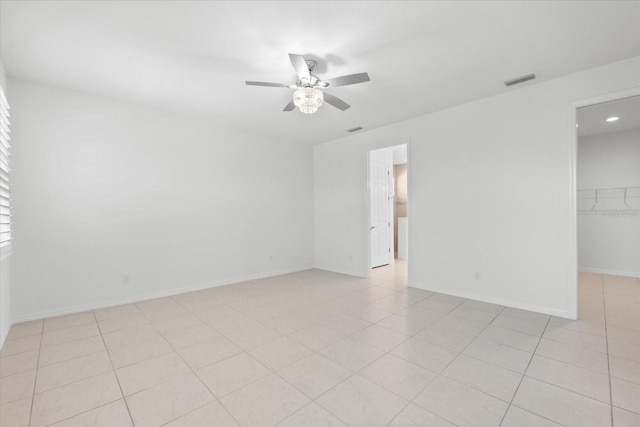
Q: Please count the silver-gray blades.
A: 5